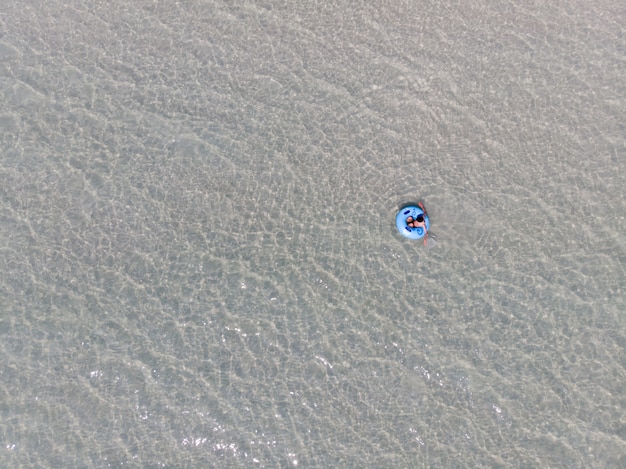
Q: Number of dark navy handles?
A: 2